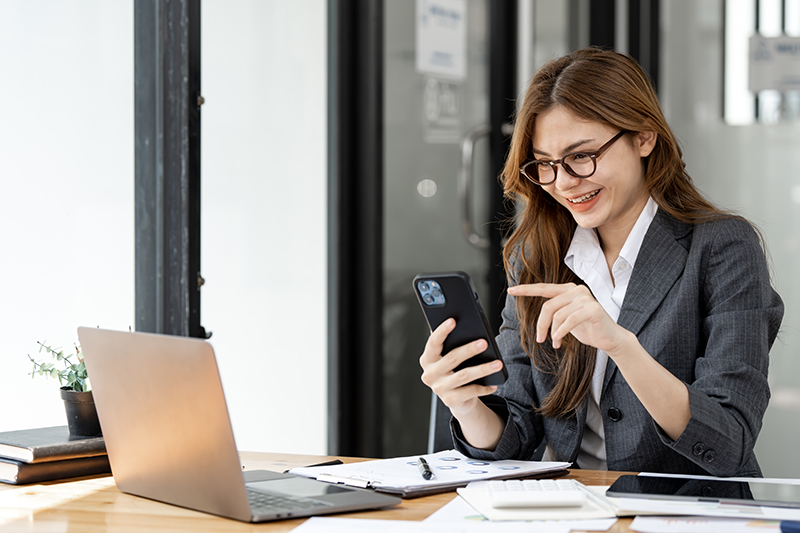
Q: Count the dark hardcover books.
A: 2